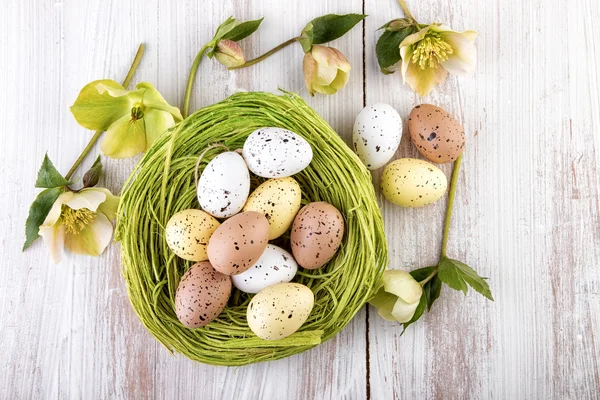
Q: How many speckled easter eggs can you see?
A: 12